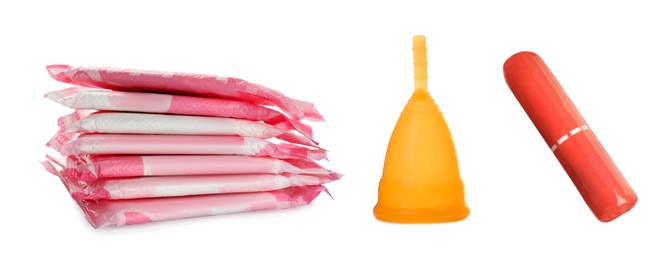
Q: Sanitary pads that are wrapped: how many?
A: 7